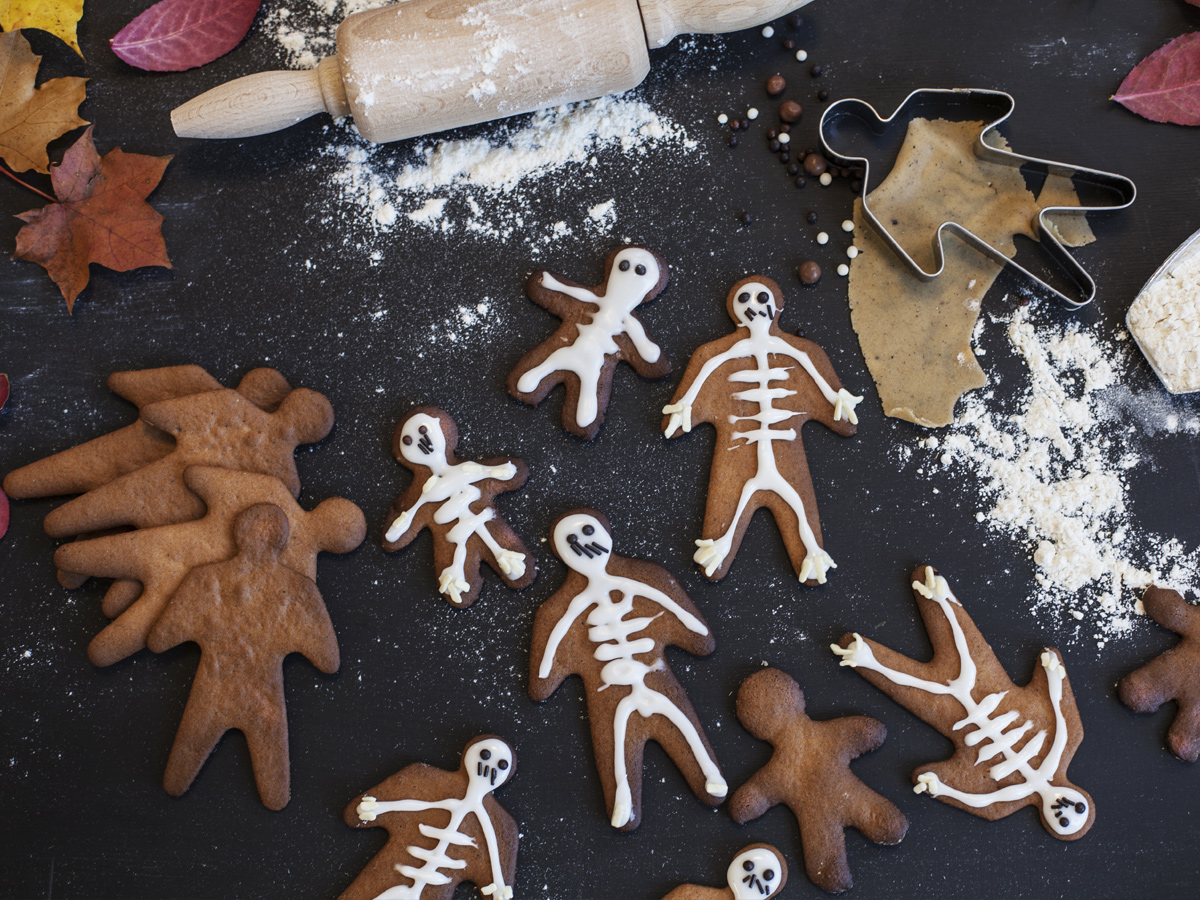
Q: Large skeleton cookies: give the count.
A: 5